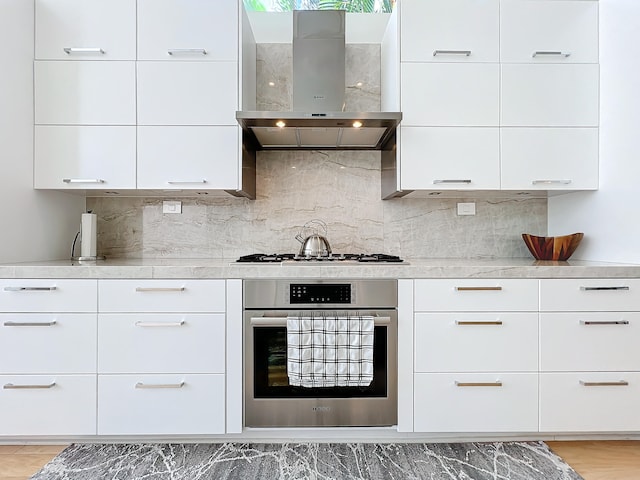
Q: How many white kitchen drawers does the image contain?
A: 12